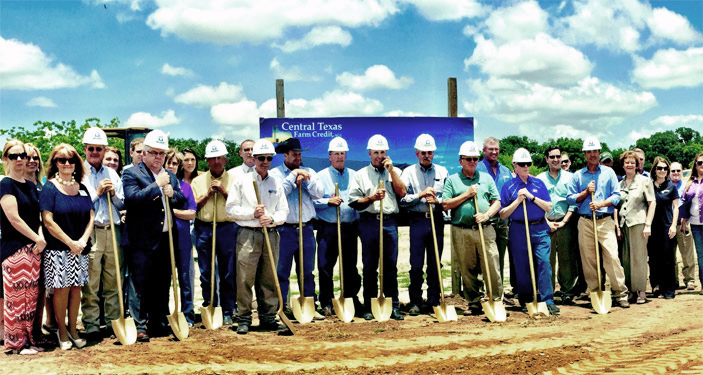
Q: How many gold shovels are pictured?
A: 11